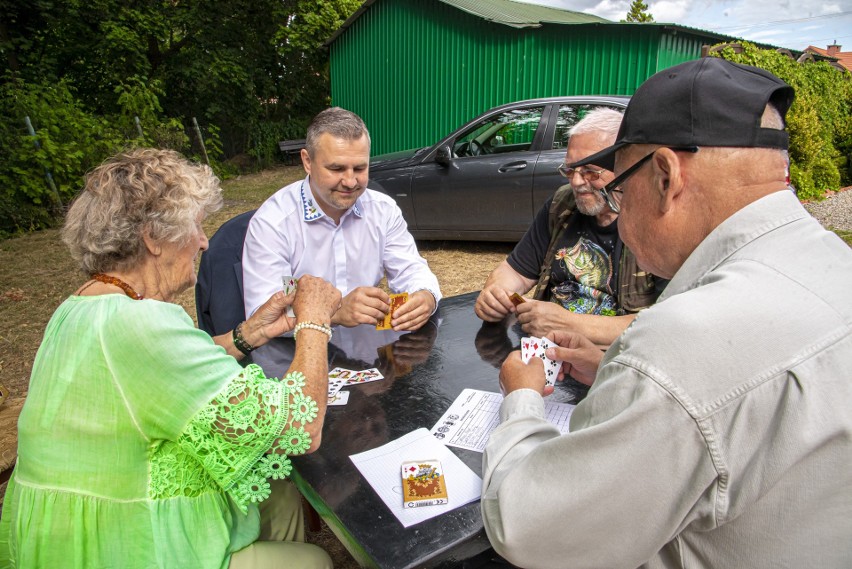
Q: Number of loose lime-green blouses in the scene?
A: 1